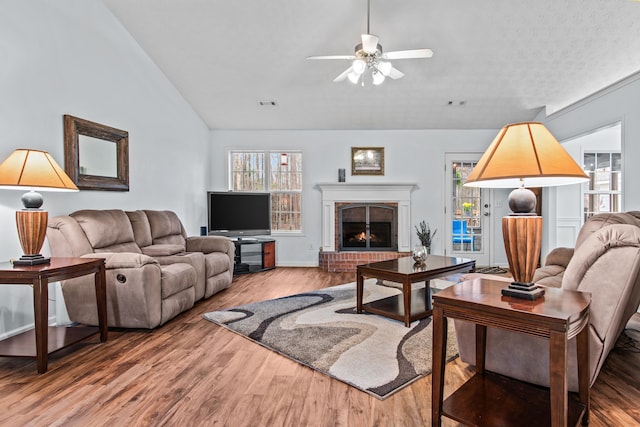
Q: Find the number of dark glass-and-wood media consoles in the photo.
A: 1